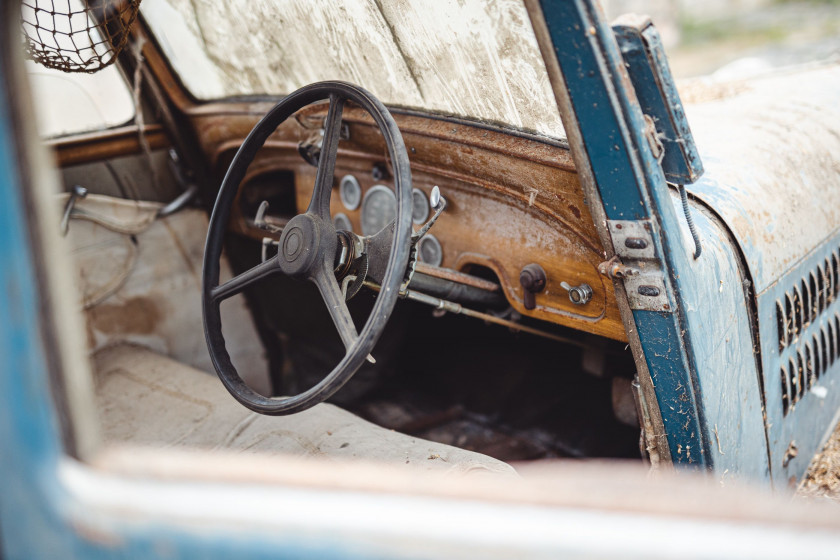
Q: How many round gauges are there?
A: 5